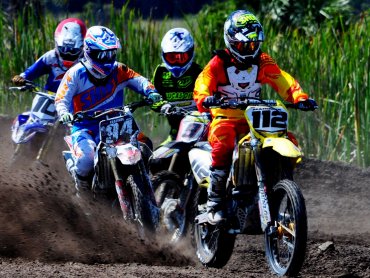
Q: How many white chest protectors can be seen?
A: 1